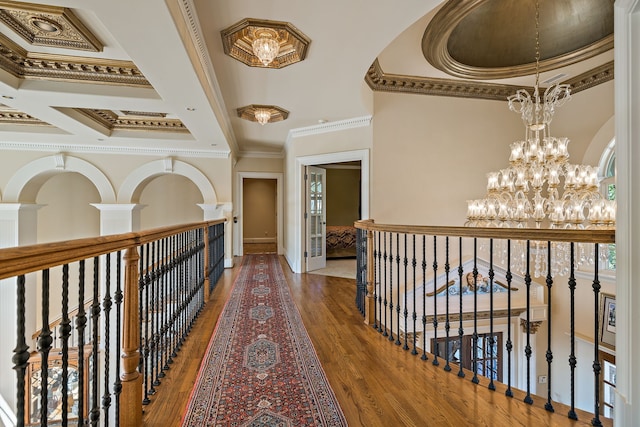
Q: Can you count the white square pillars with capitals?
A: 3